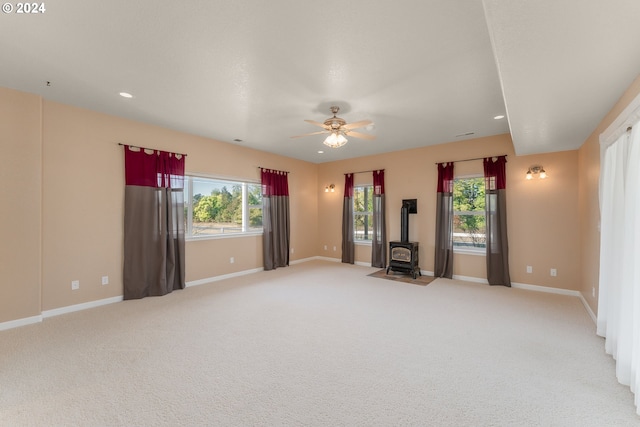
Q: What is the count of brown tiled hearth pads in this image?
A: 1